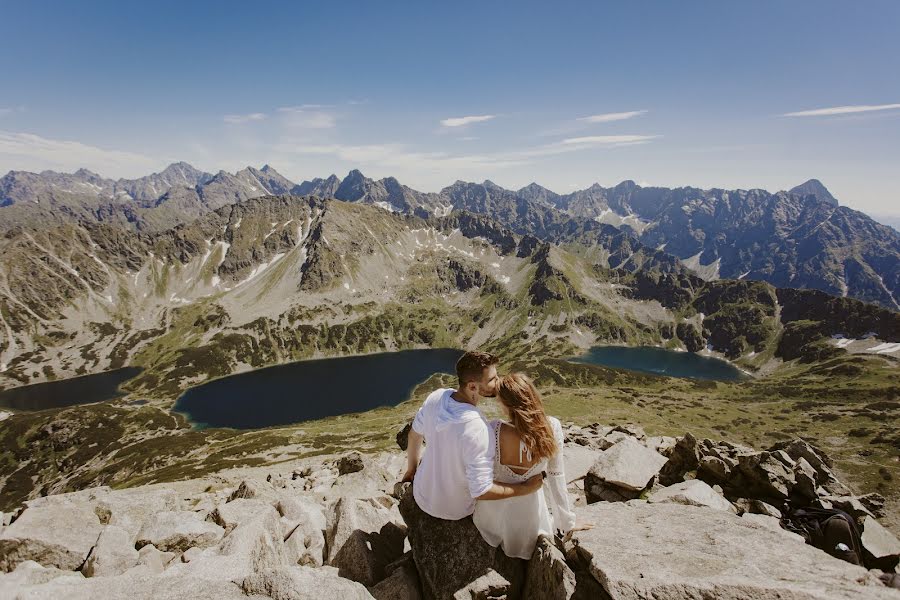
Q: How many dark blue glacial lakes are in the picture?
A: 3